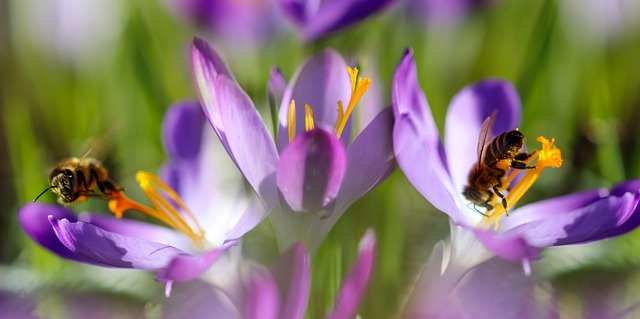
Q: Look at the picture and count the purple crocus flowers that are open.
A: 3